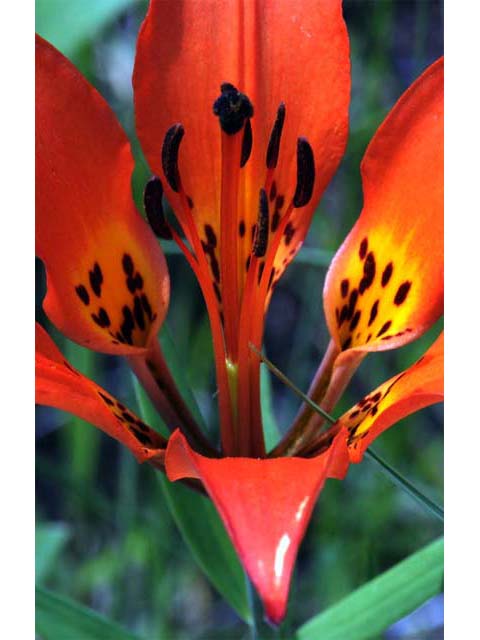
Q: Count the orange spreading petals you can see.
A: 6